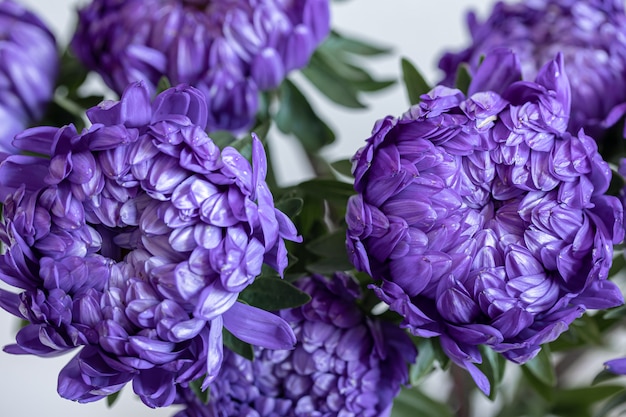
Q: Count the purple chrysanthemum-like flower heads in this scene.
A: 6